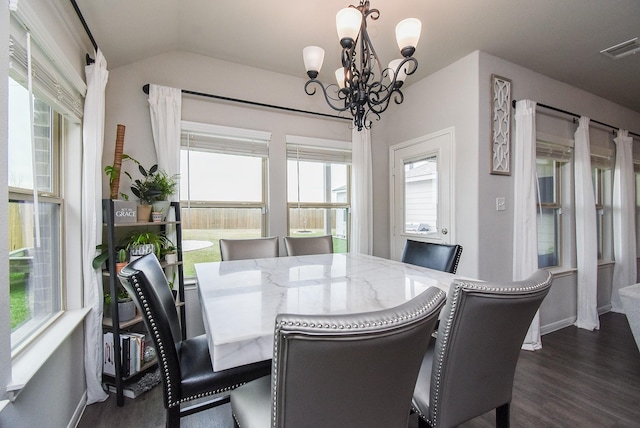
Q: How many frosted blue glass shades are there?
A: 0